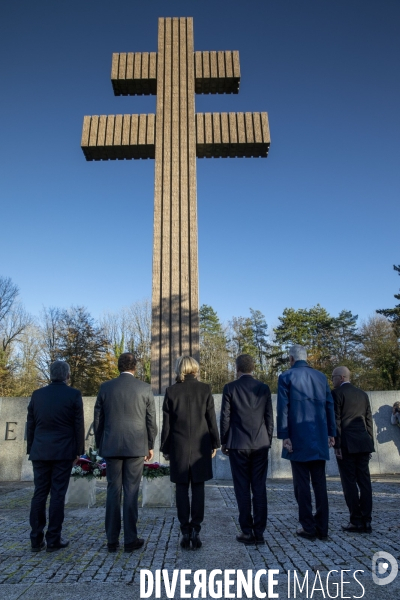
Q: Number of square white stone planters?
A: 2